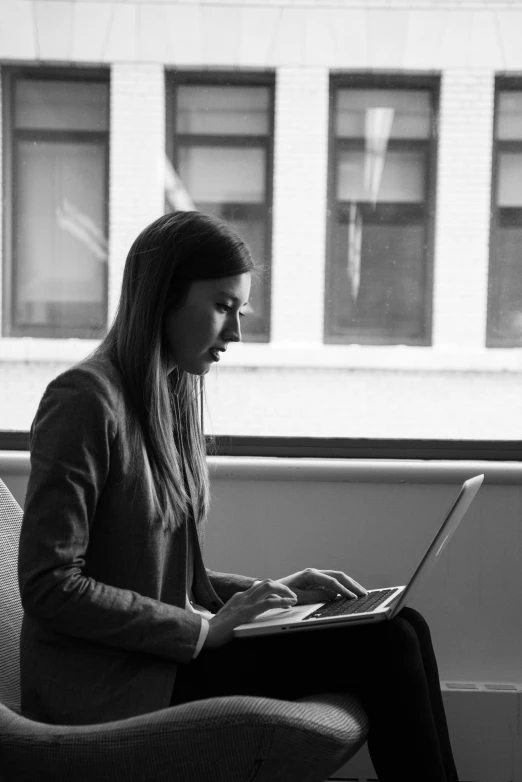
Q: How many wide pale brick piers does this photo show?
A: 3